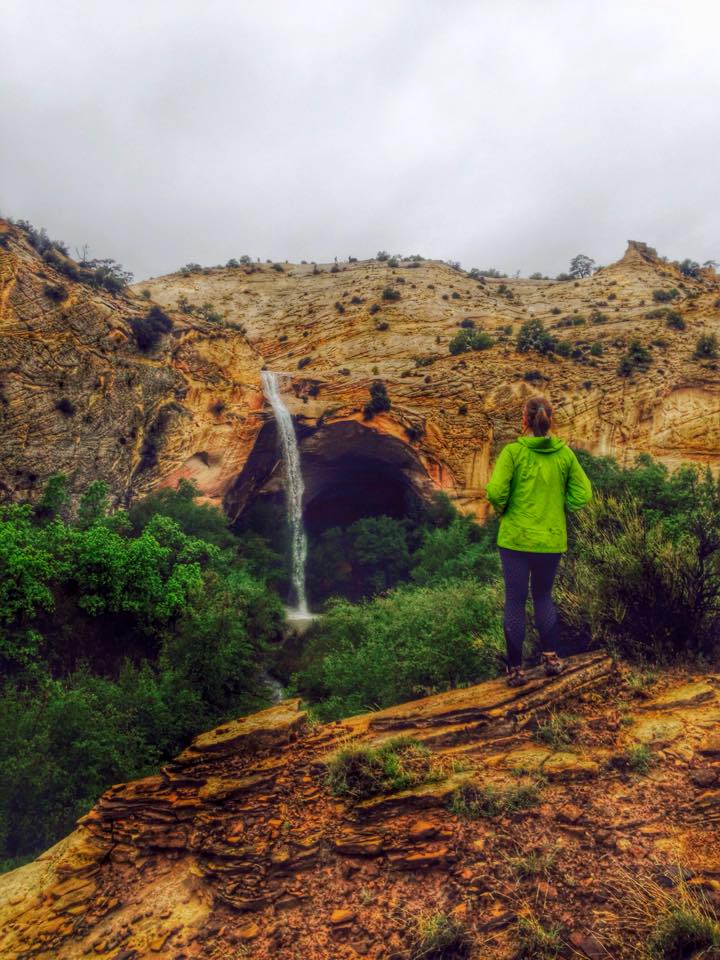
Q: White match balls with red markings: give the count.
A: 0